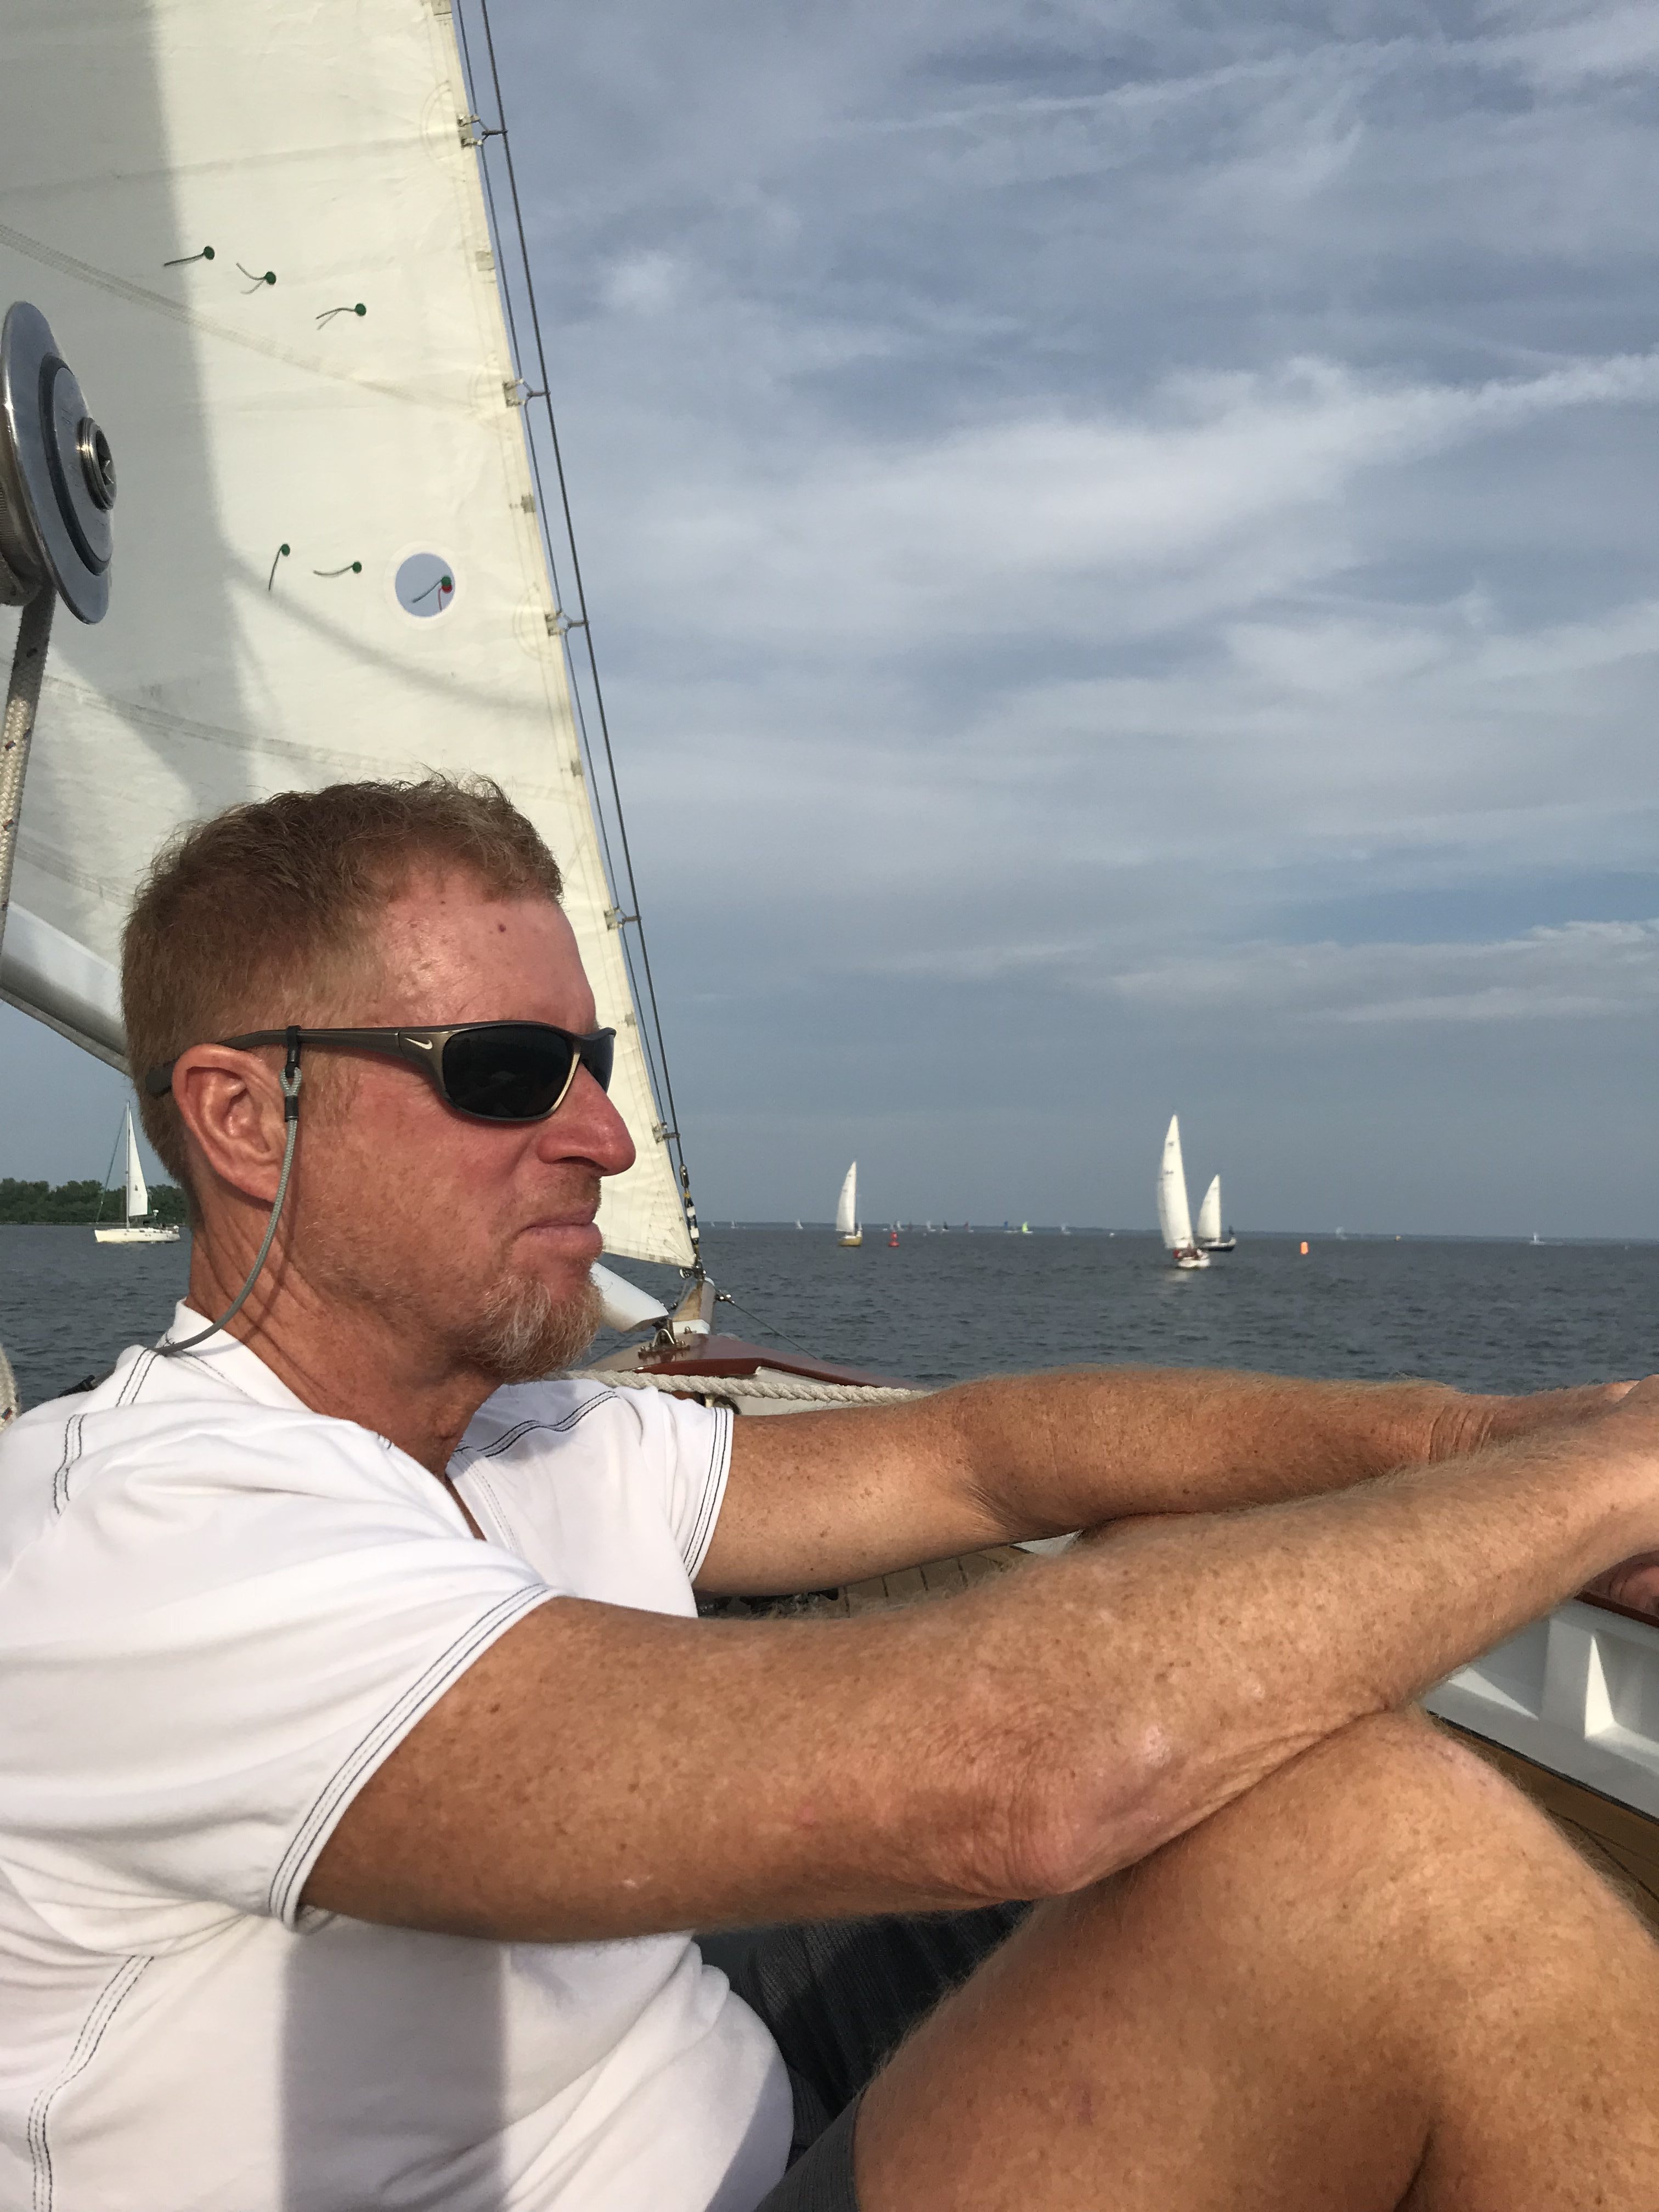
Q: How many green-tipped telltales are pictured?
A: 6